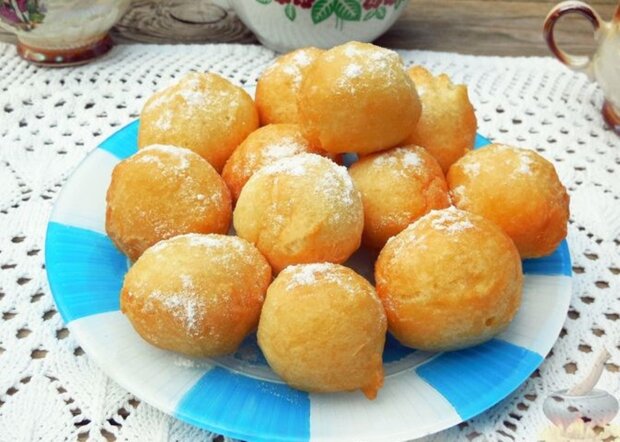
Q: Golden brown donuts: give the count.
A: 12